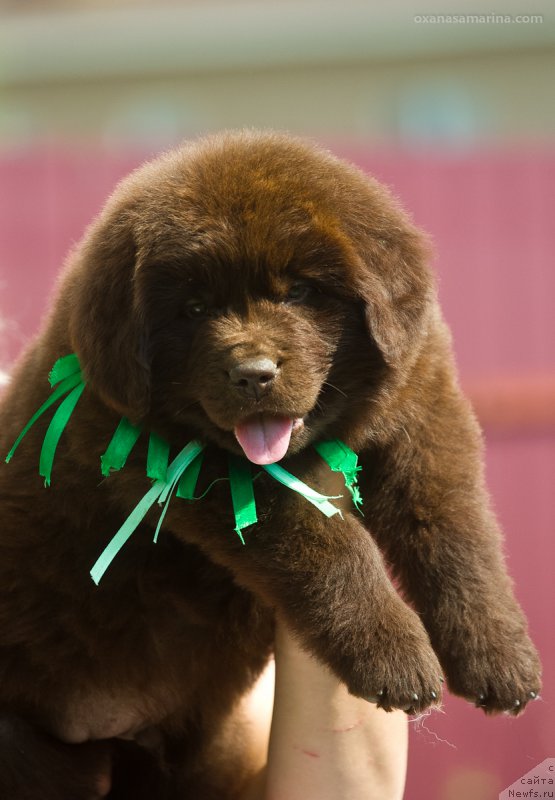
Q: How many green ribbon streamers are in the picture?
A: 11